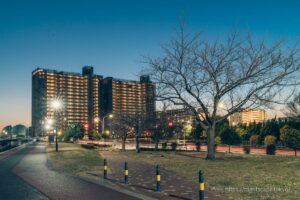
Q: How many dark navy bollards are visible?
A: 4